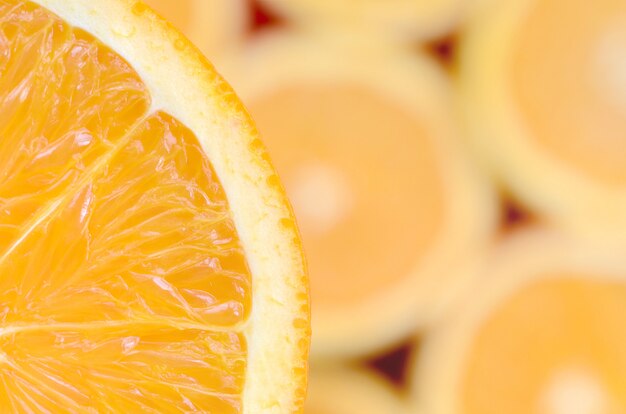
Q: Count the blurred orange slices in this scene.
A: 6